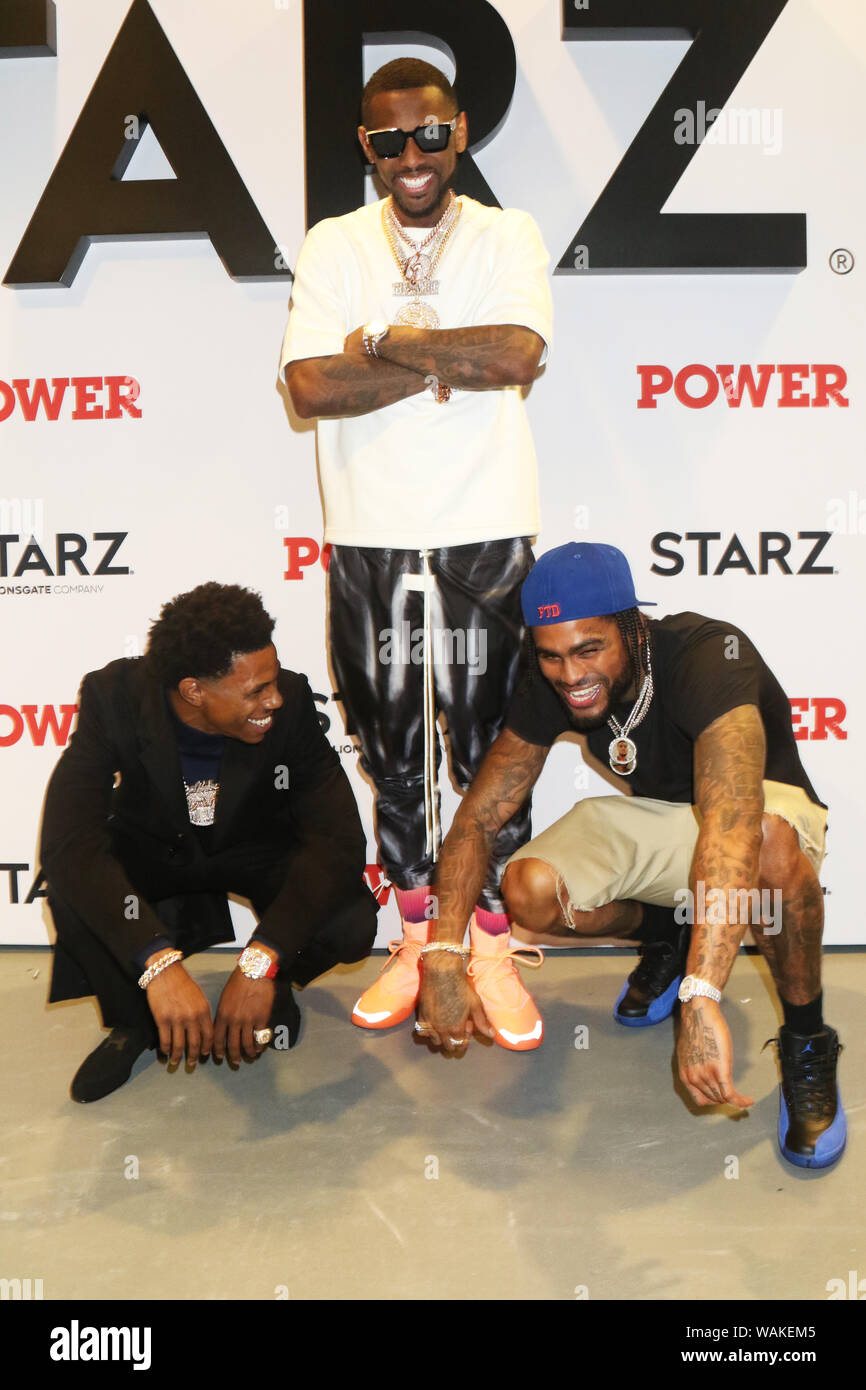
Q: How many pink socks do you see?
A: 2